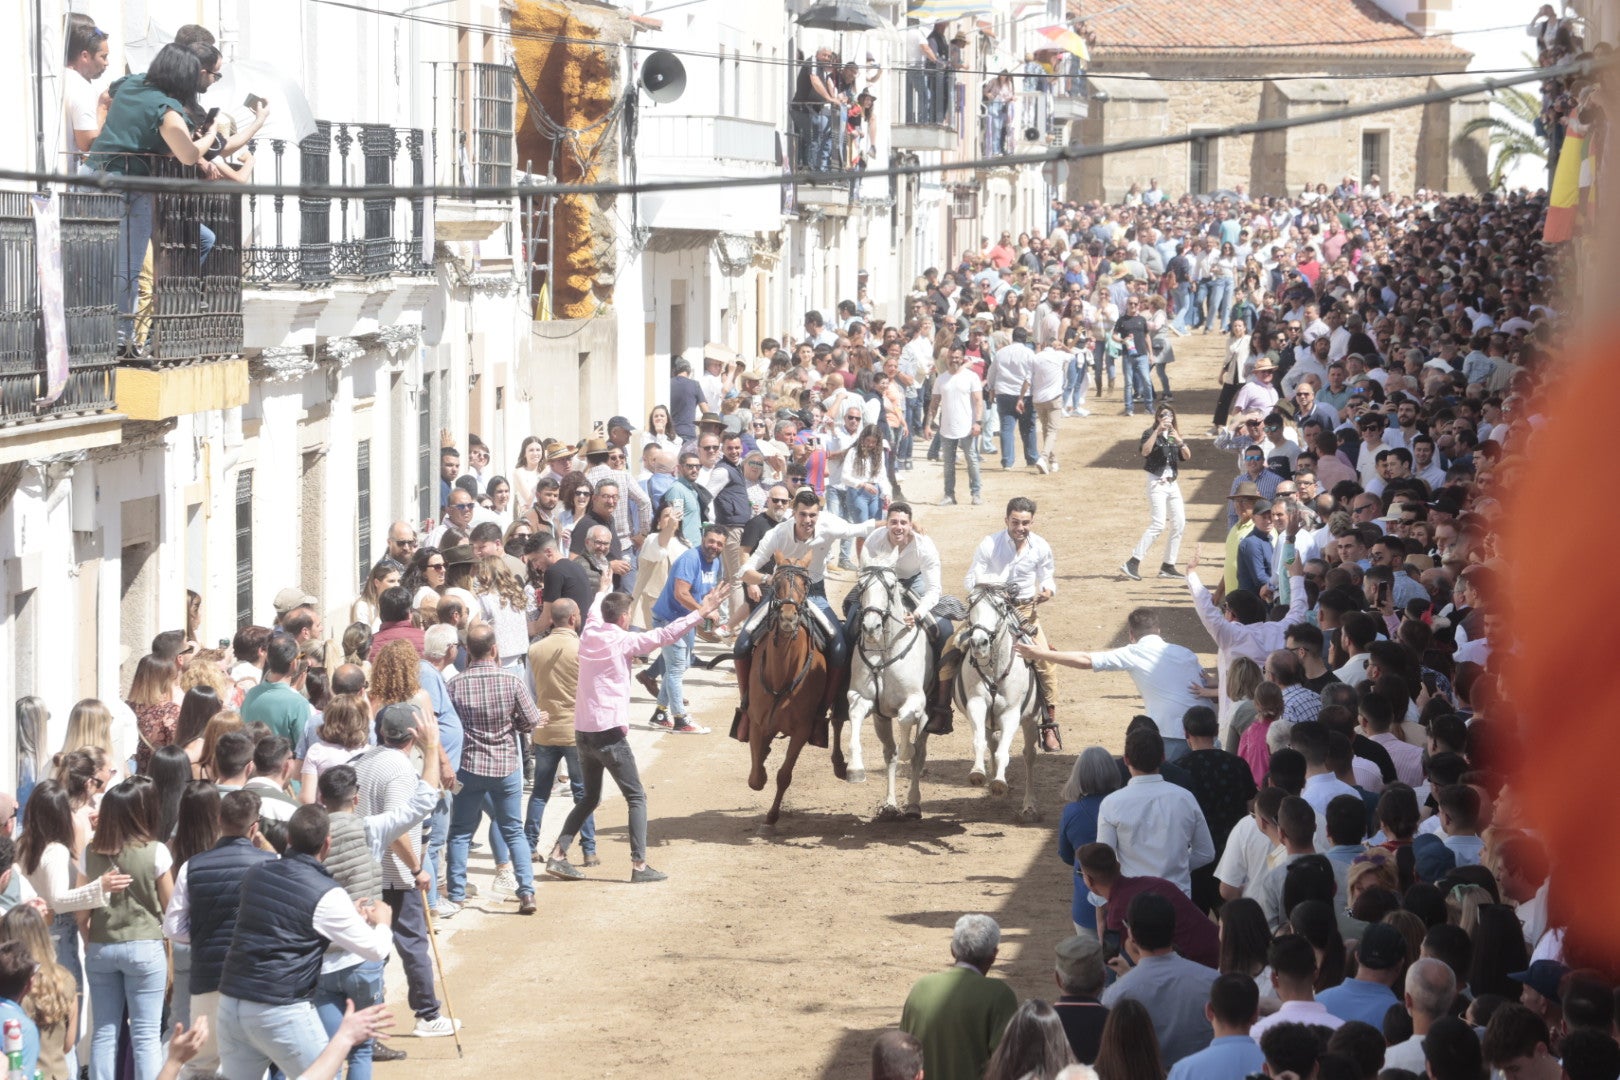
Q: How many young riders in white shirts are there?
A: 3